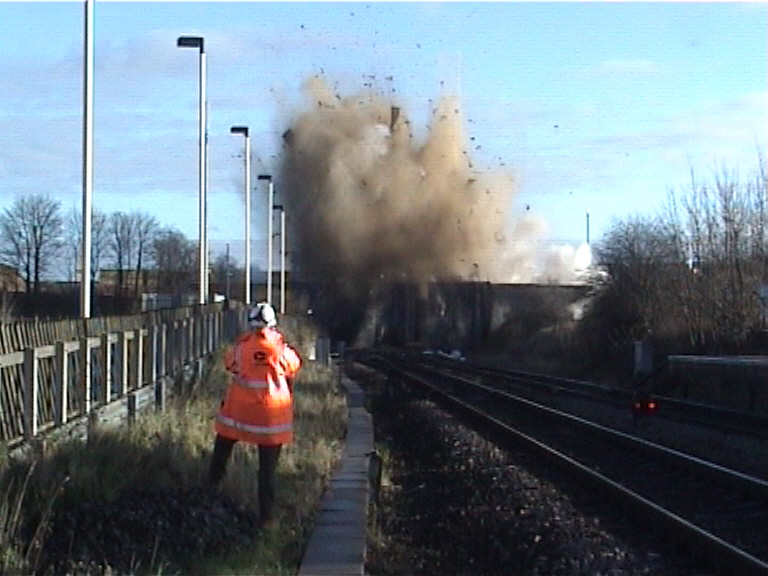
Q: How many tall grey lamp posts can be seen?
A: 5